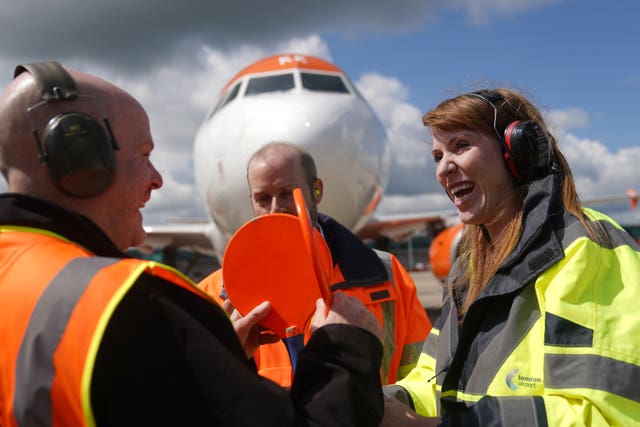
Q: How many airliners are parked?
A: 1